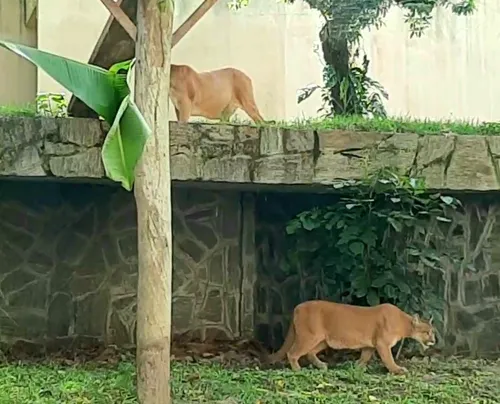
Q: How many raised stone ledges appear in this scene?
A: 1